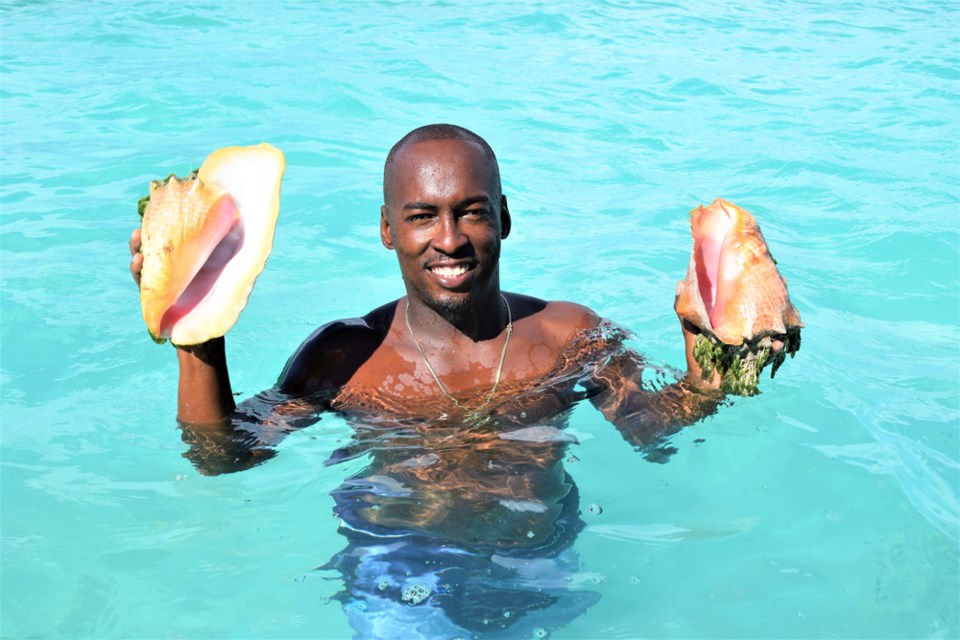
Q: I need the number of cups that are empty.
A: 0